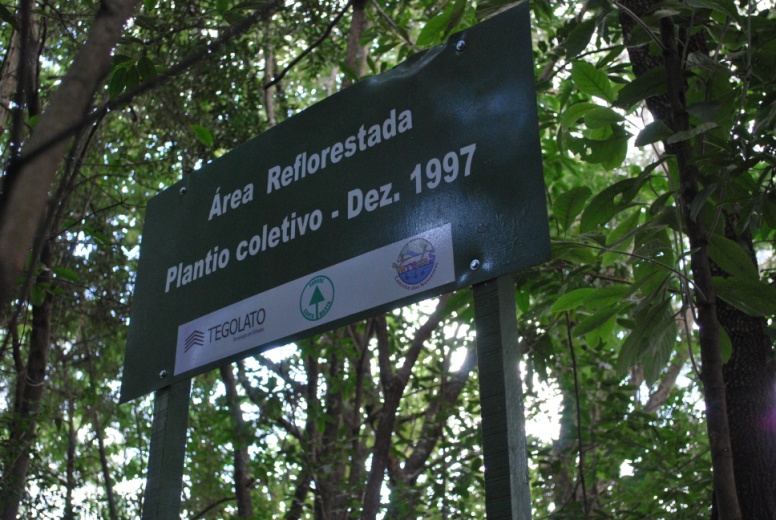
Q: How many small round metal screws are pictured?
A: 4